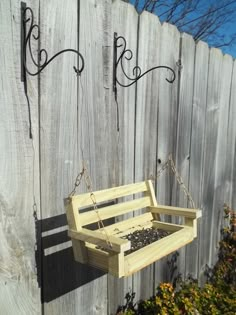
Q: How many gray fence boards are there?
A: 11